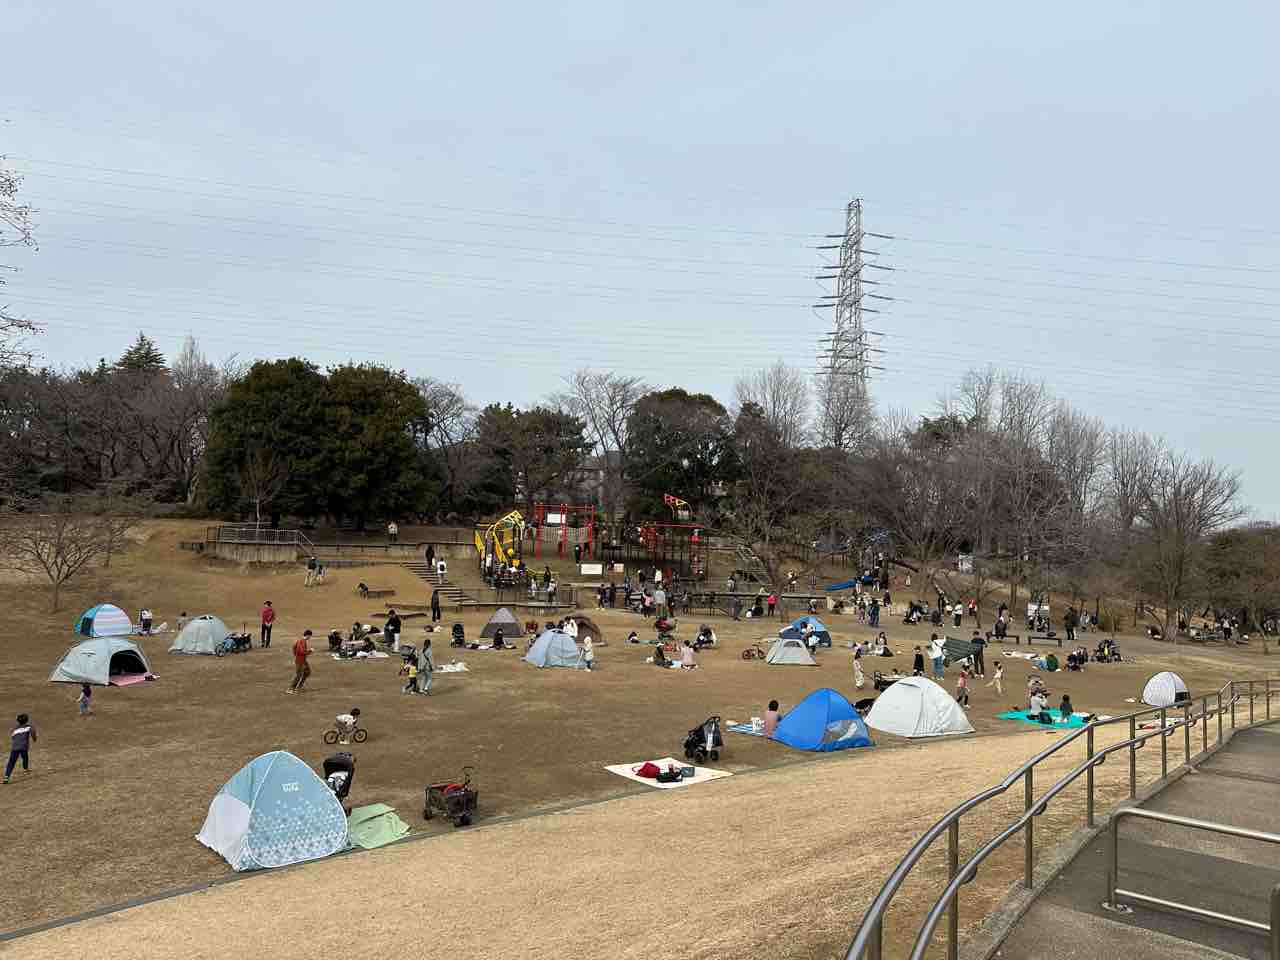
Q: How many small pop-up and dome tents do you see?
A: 12